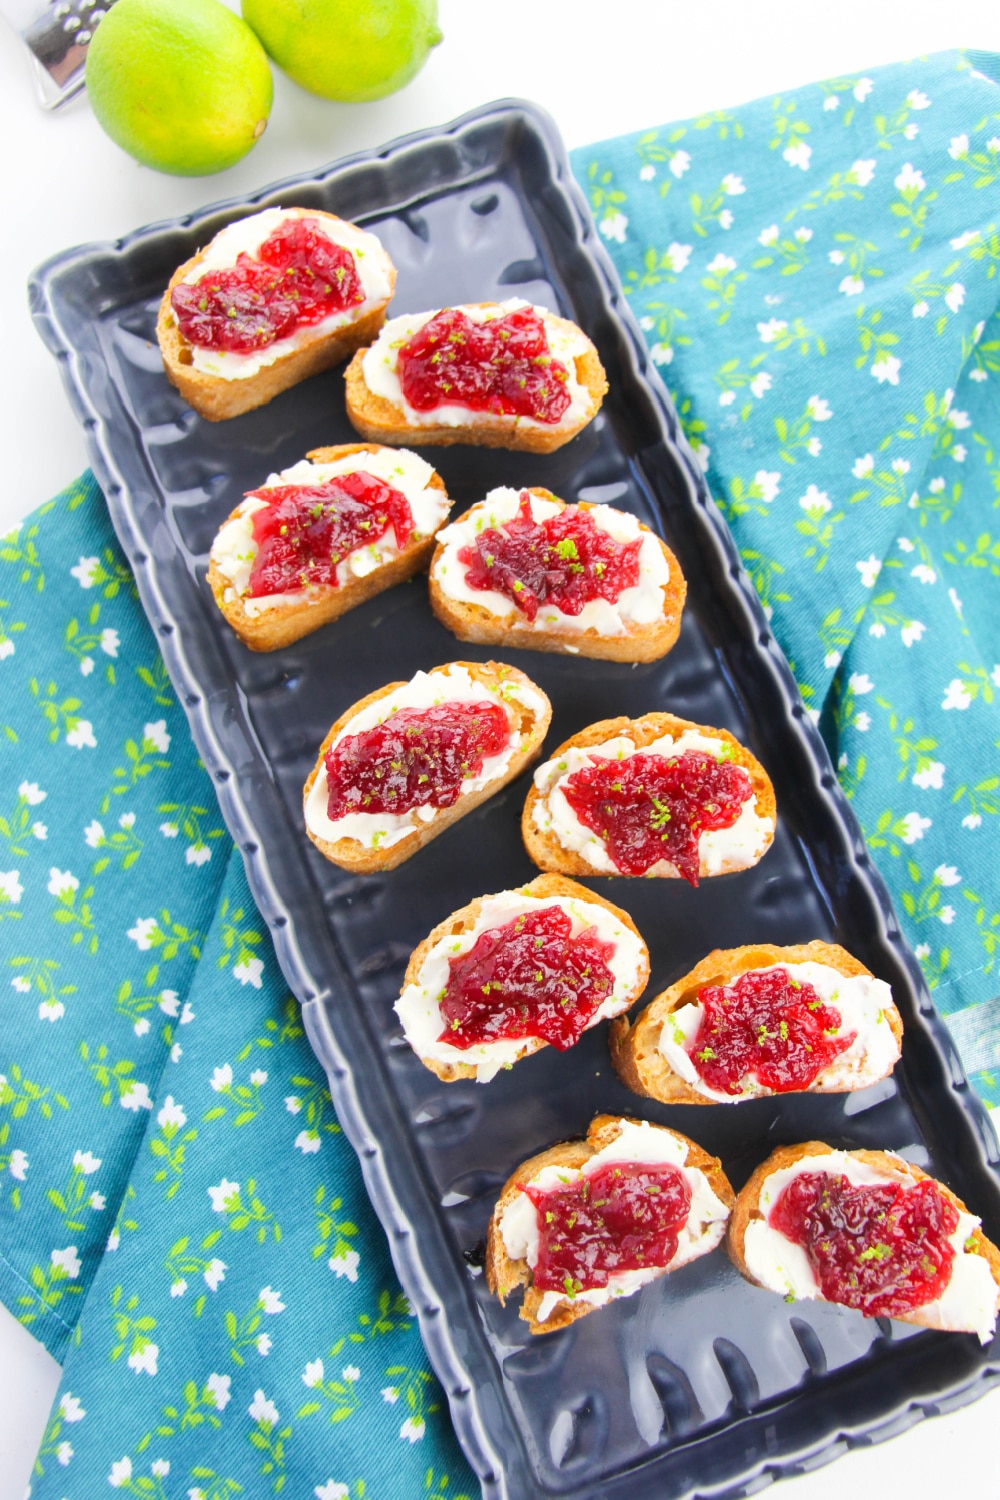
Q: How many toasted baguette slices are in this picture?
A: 10